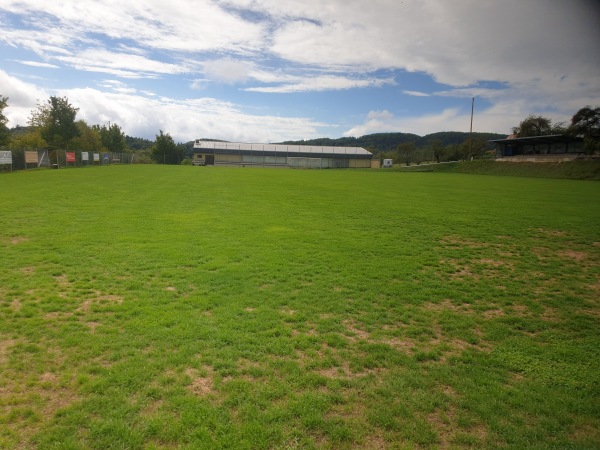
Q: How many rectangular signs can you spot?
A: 6